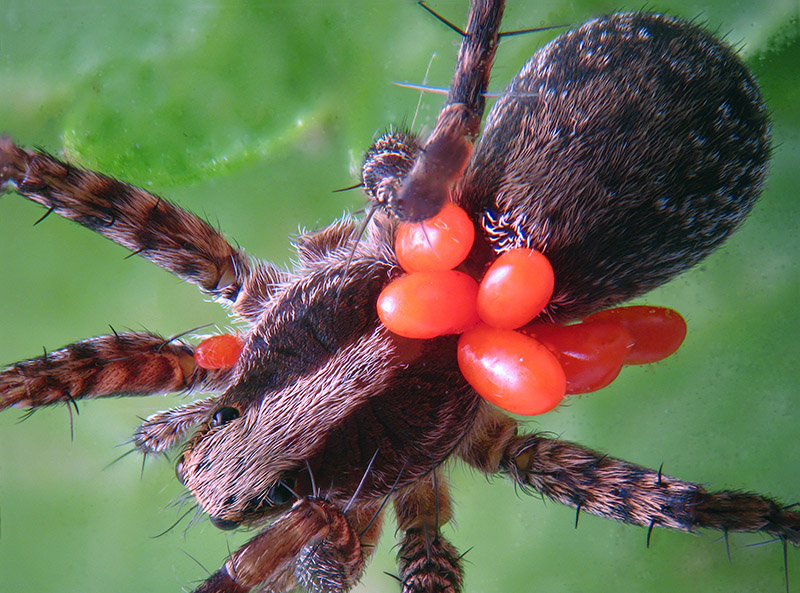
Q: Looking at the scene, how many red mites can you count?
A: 7